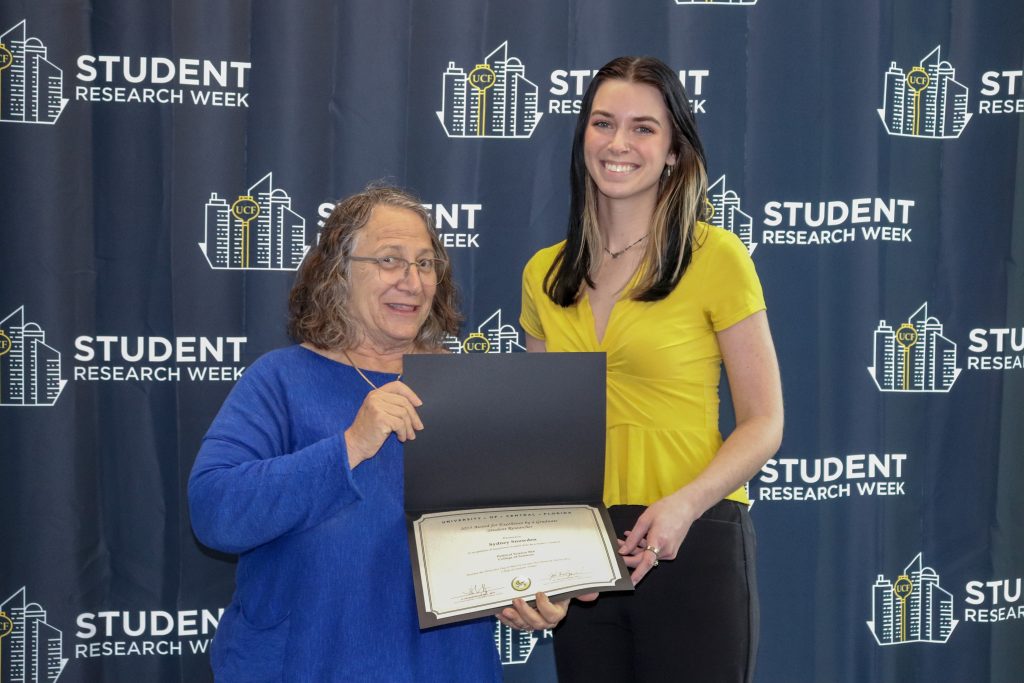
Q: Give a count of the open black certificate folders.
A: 1